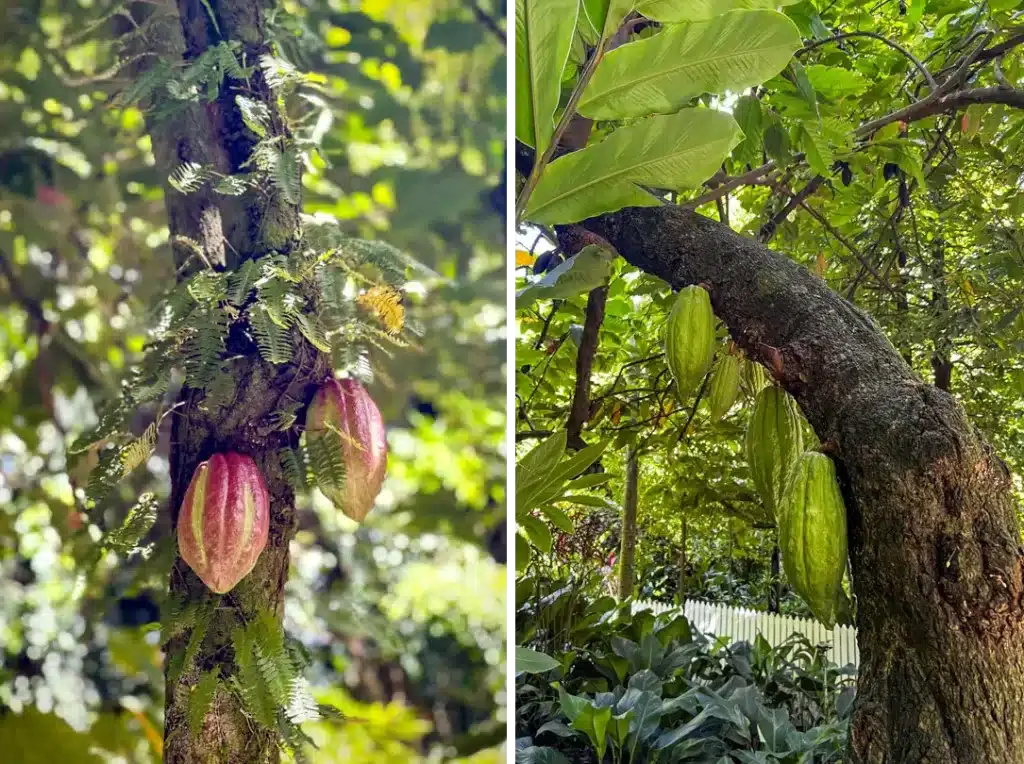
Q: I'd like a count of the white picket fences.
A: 1